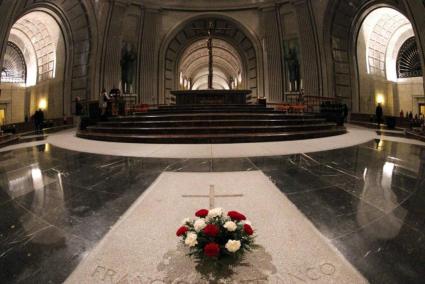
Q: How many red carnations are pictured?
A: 6